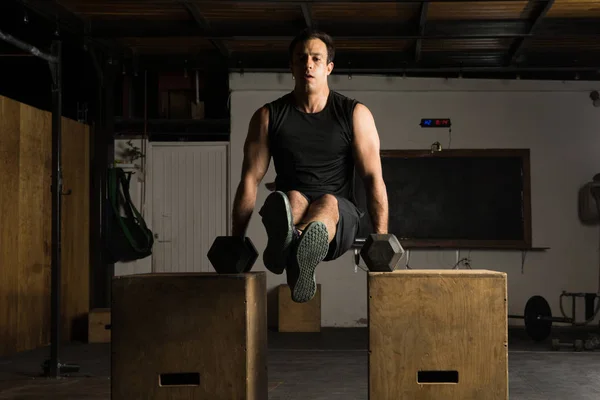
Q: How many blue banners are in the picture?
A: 0